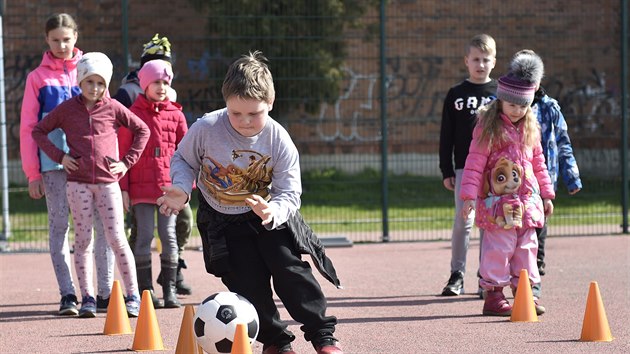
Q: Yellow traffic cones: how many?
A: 6